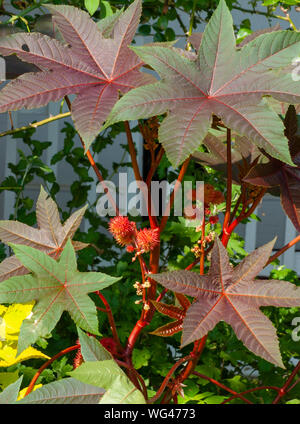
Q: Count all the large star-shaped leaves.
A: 5